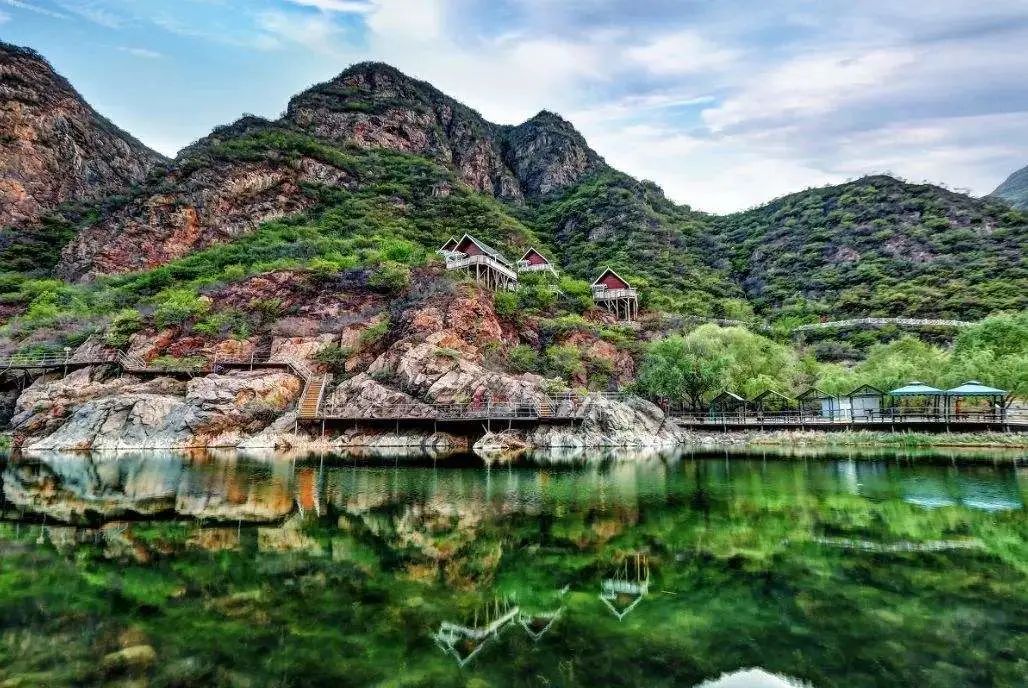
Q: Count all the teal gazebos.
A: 2